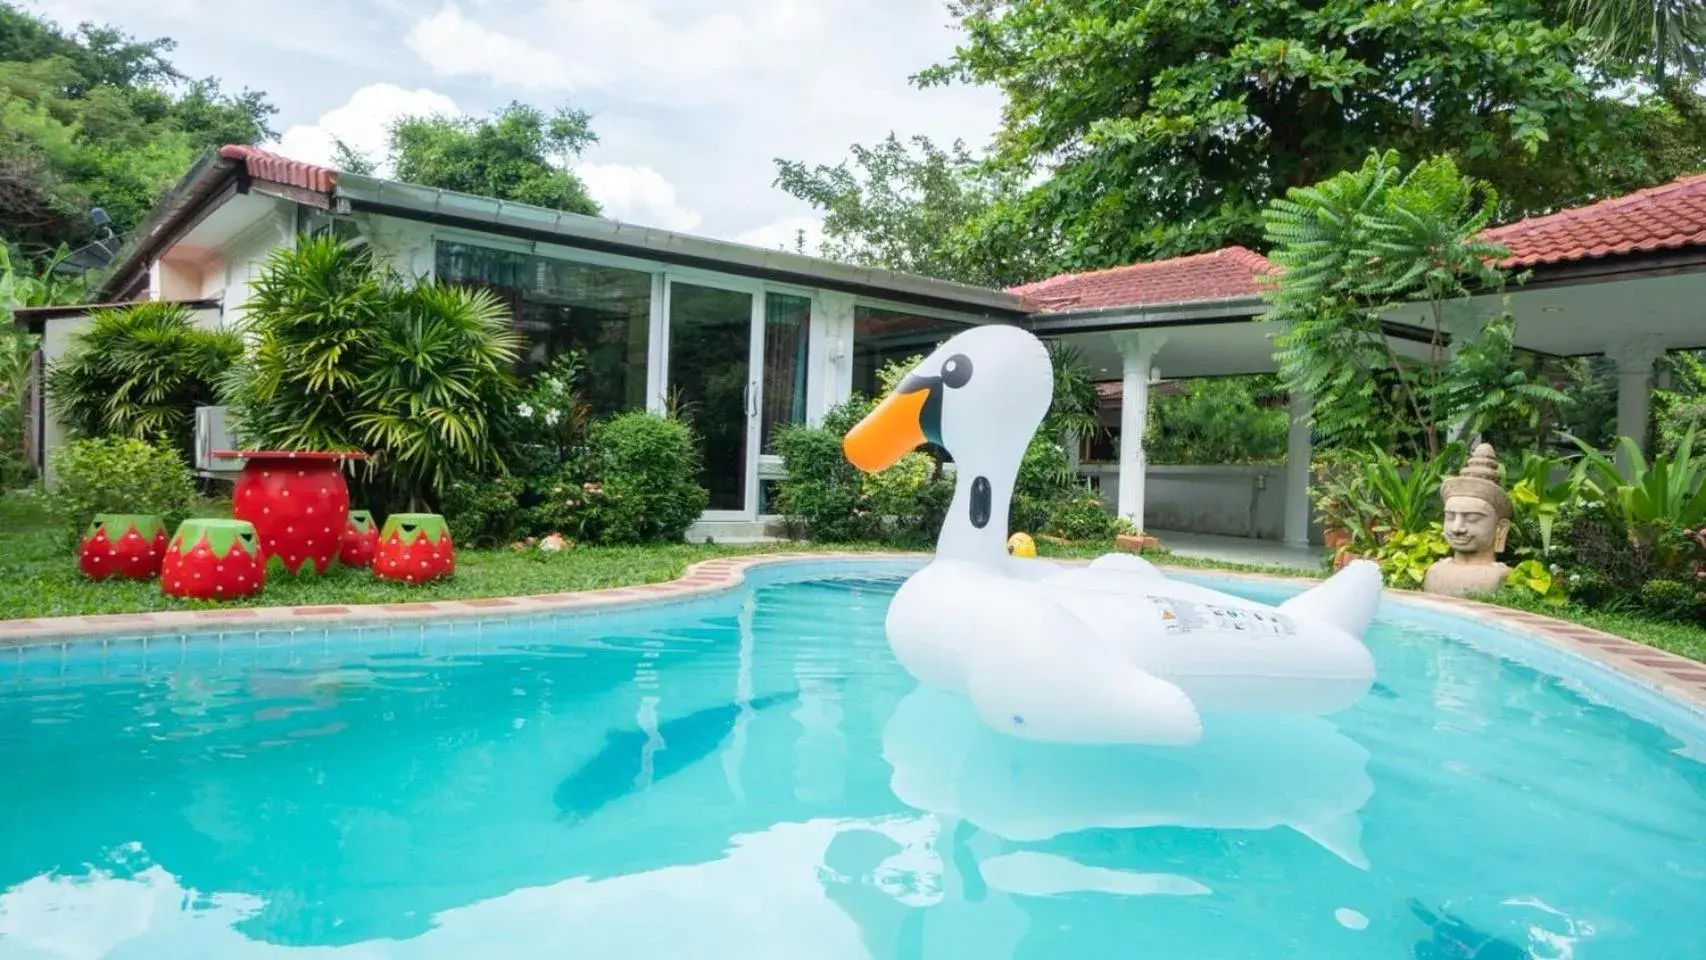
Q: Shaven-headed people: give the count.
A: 0